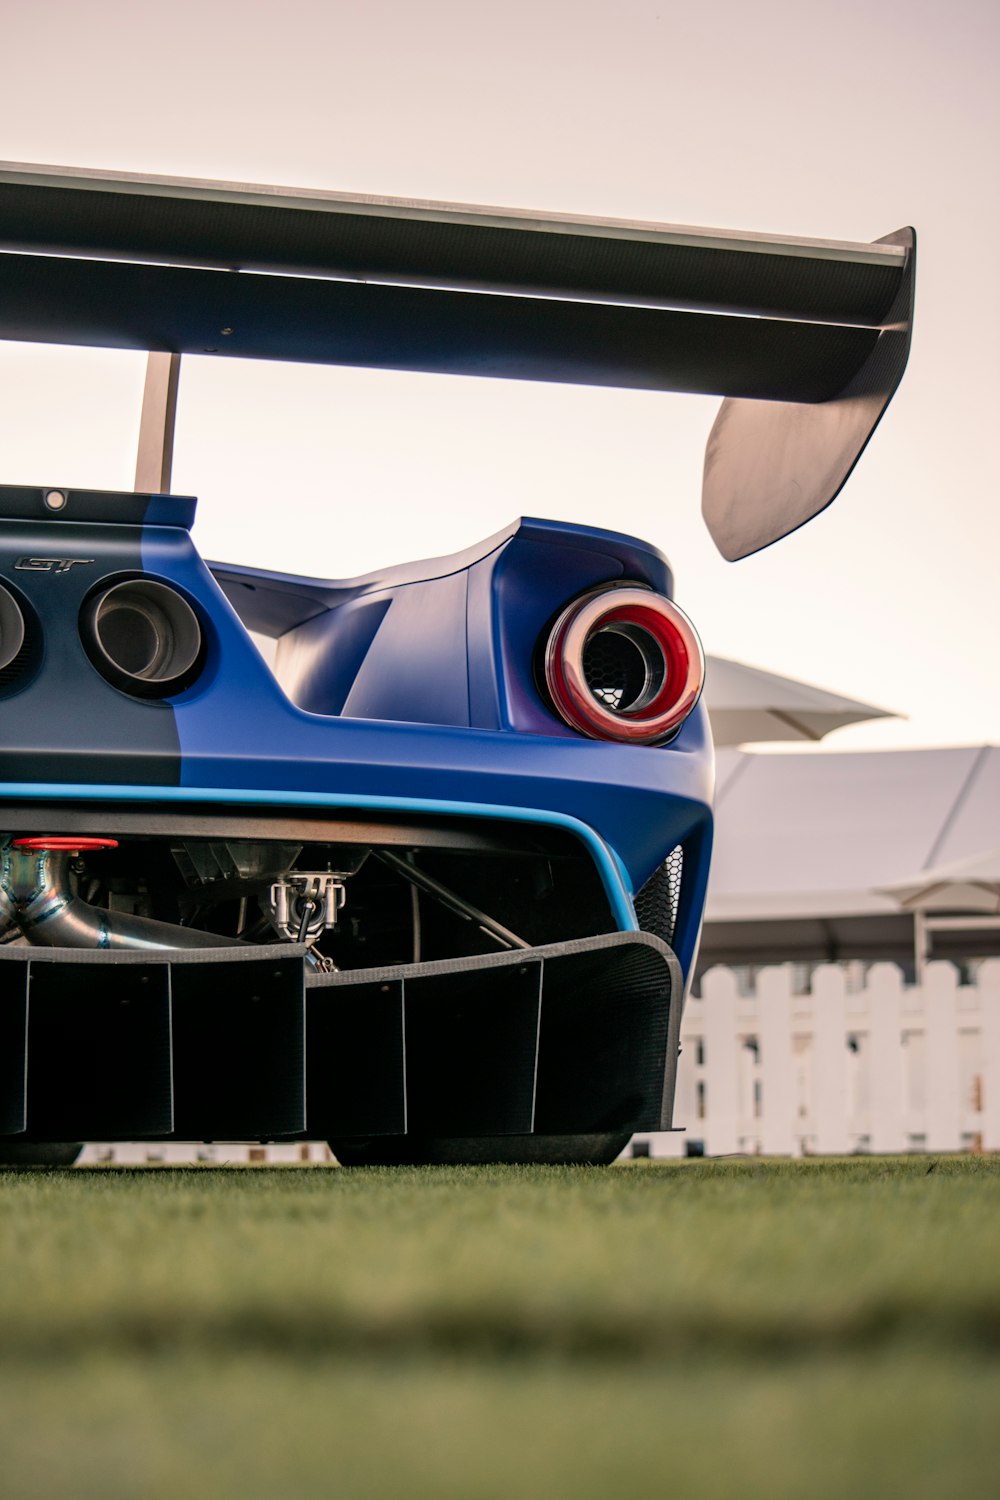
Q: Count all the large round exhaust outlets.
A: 2